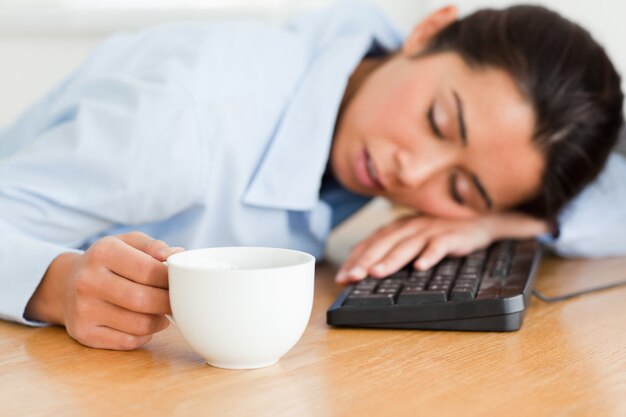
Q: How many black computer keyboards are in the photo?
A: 1